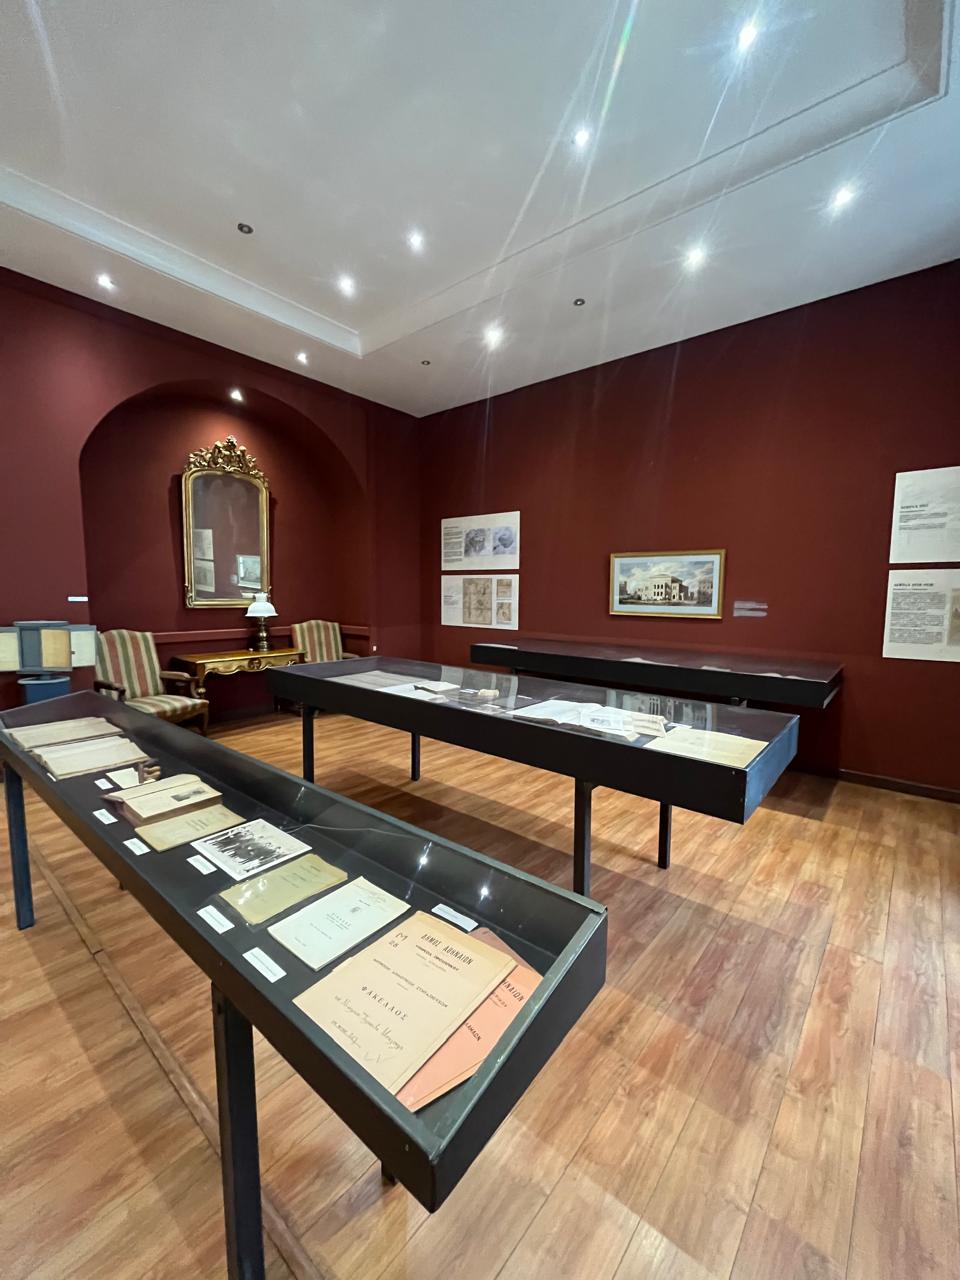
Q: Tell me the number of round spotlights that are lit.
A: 10